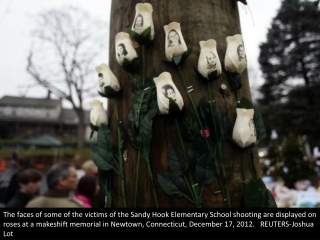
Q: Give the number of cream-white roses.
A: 9